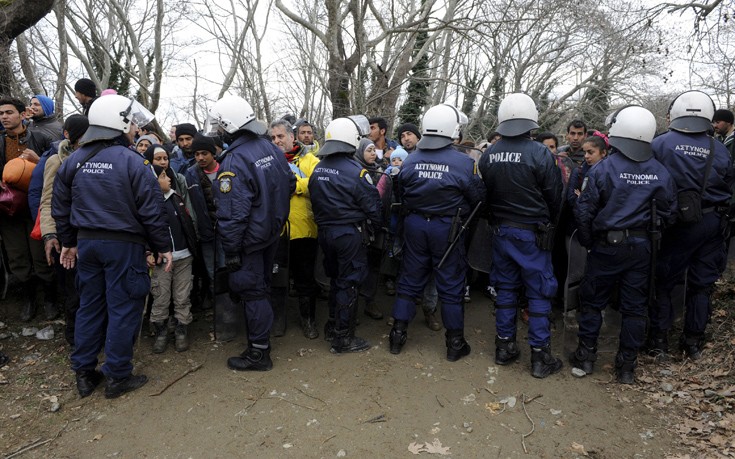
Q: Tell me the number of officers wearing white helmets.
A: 7